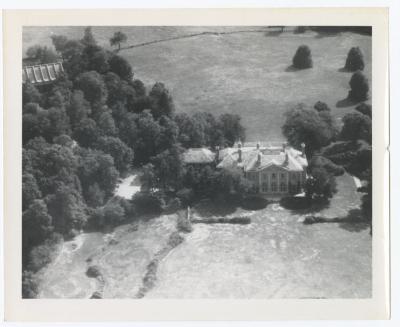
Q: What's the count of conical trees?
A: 3